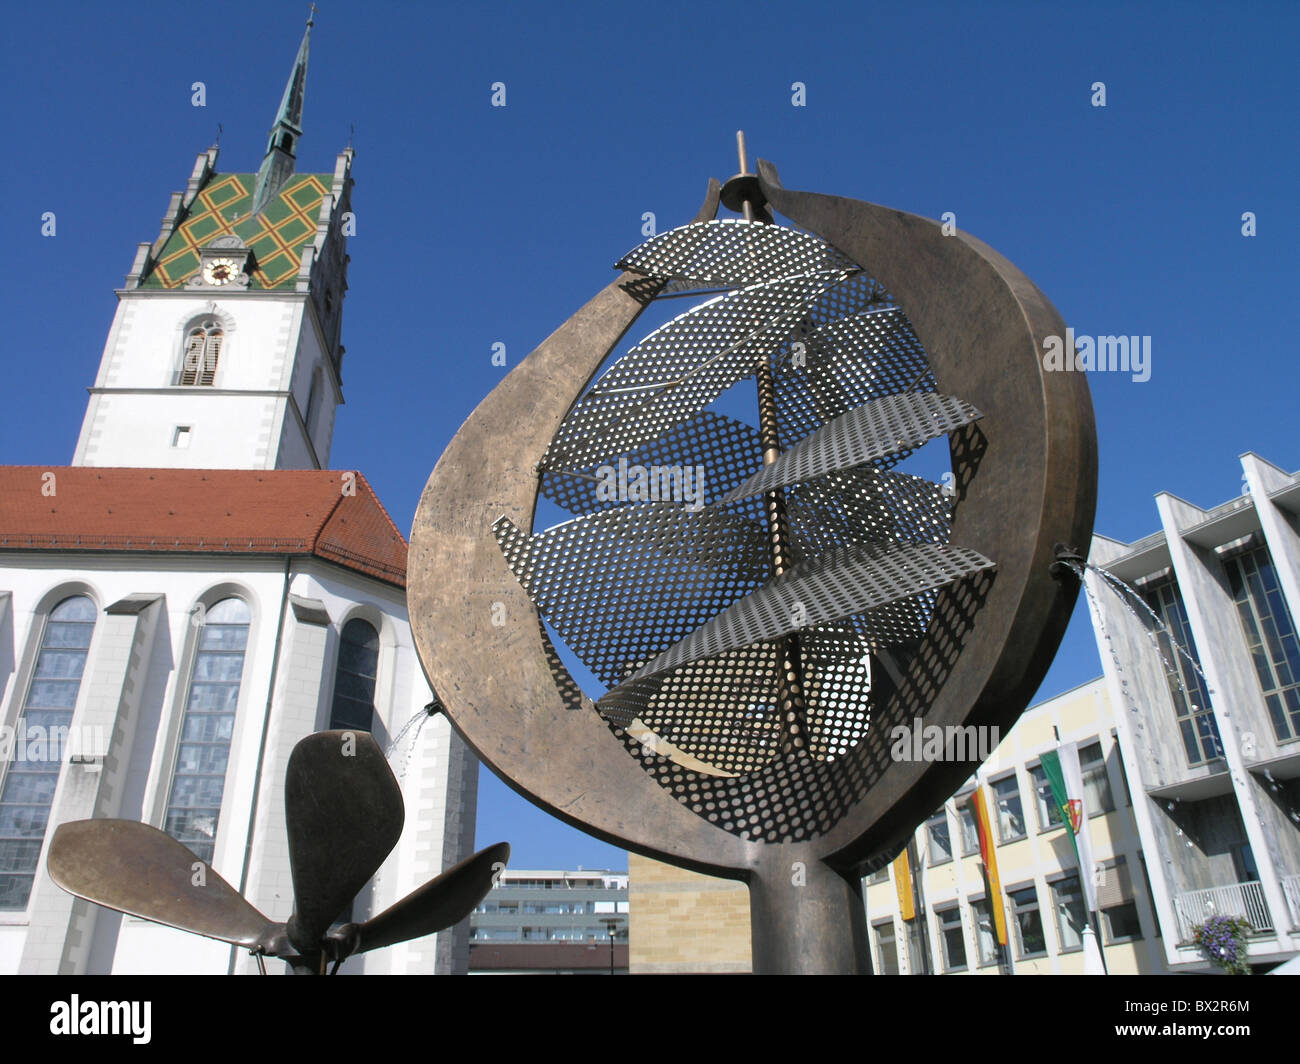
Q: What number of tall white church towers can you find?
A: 1